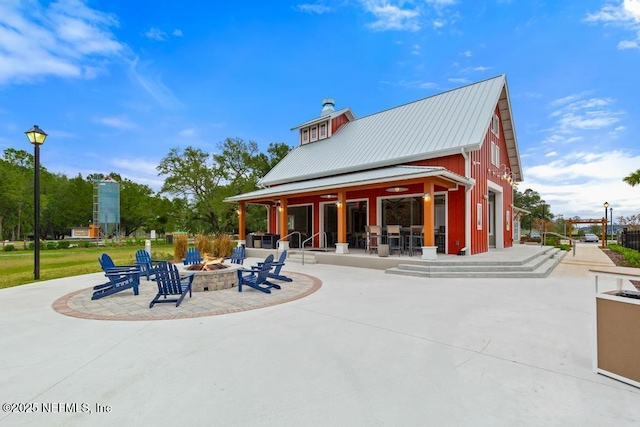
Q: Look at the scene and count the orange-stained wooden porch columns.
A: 4